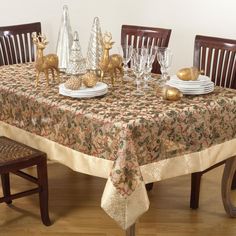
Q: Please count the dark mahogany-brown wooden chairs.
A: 4